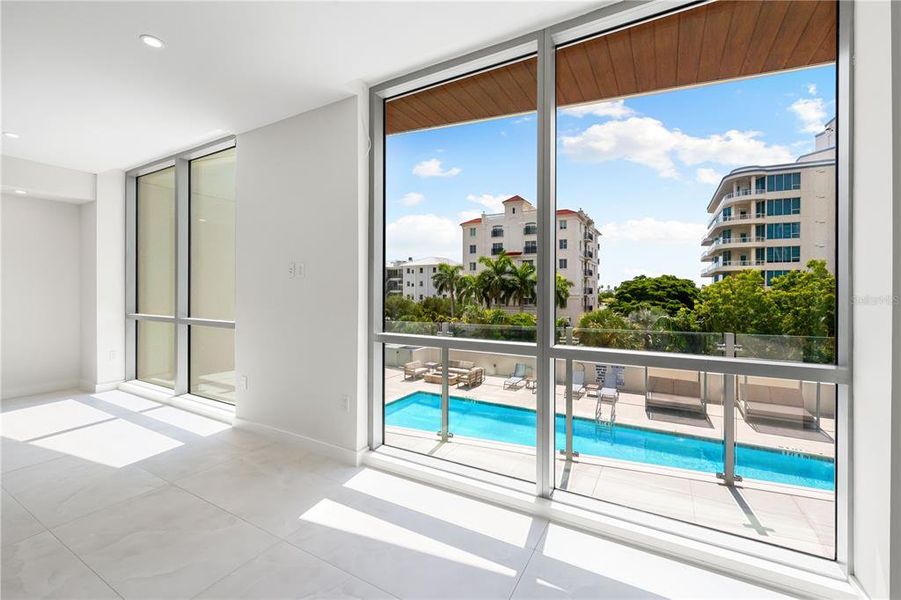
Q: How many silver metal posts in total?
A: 3